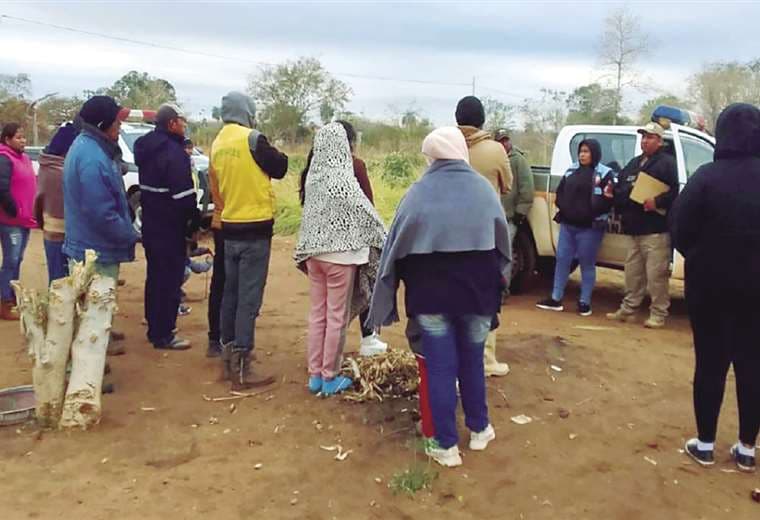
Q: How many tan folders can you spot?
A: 1